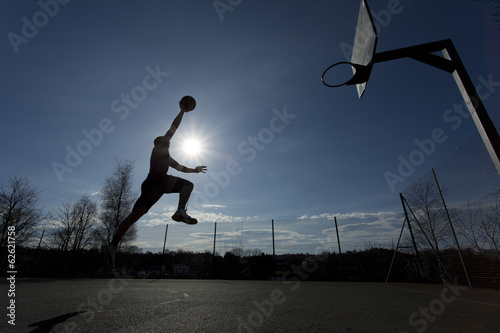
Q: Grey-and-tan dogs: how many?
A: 0